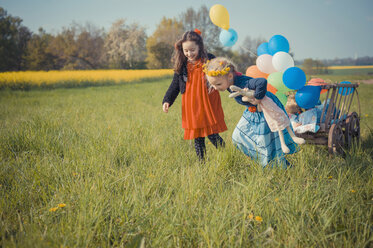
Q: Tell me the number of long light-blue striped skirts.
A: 1